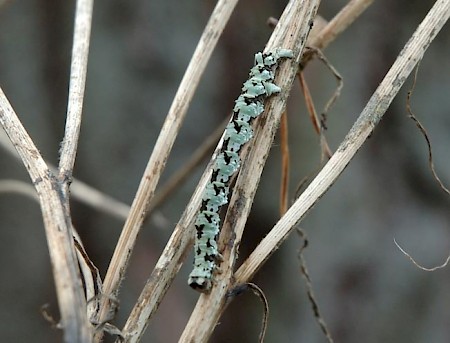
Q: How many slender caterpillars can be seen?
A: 1